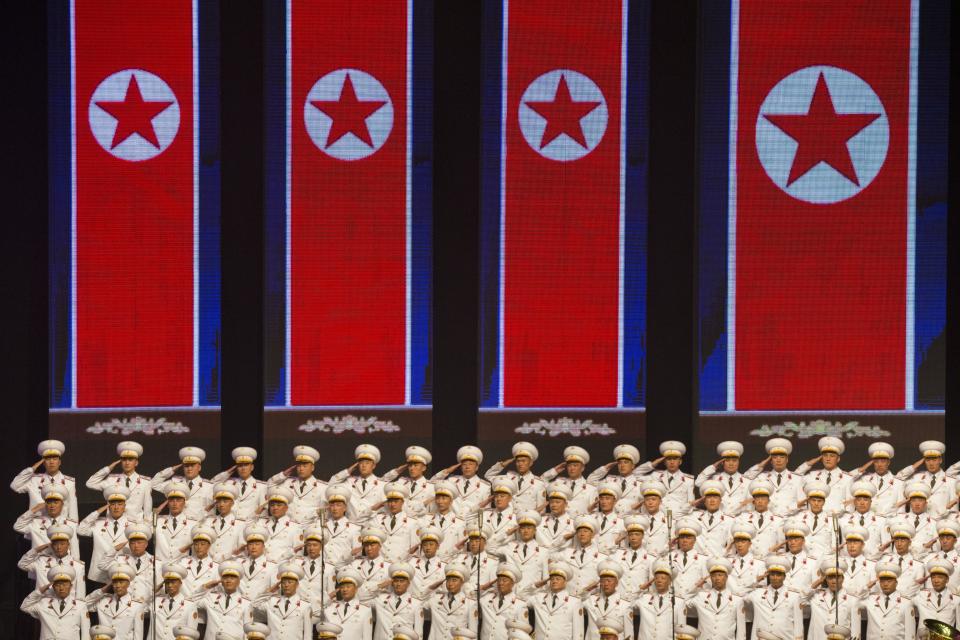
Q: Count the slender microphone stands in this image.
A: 5